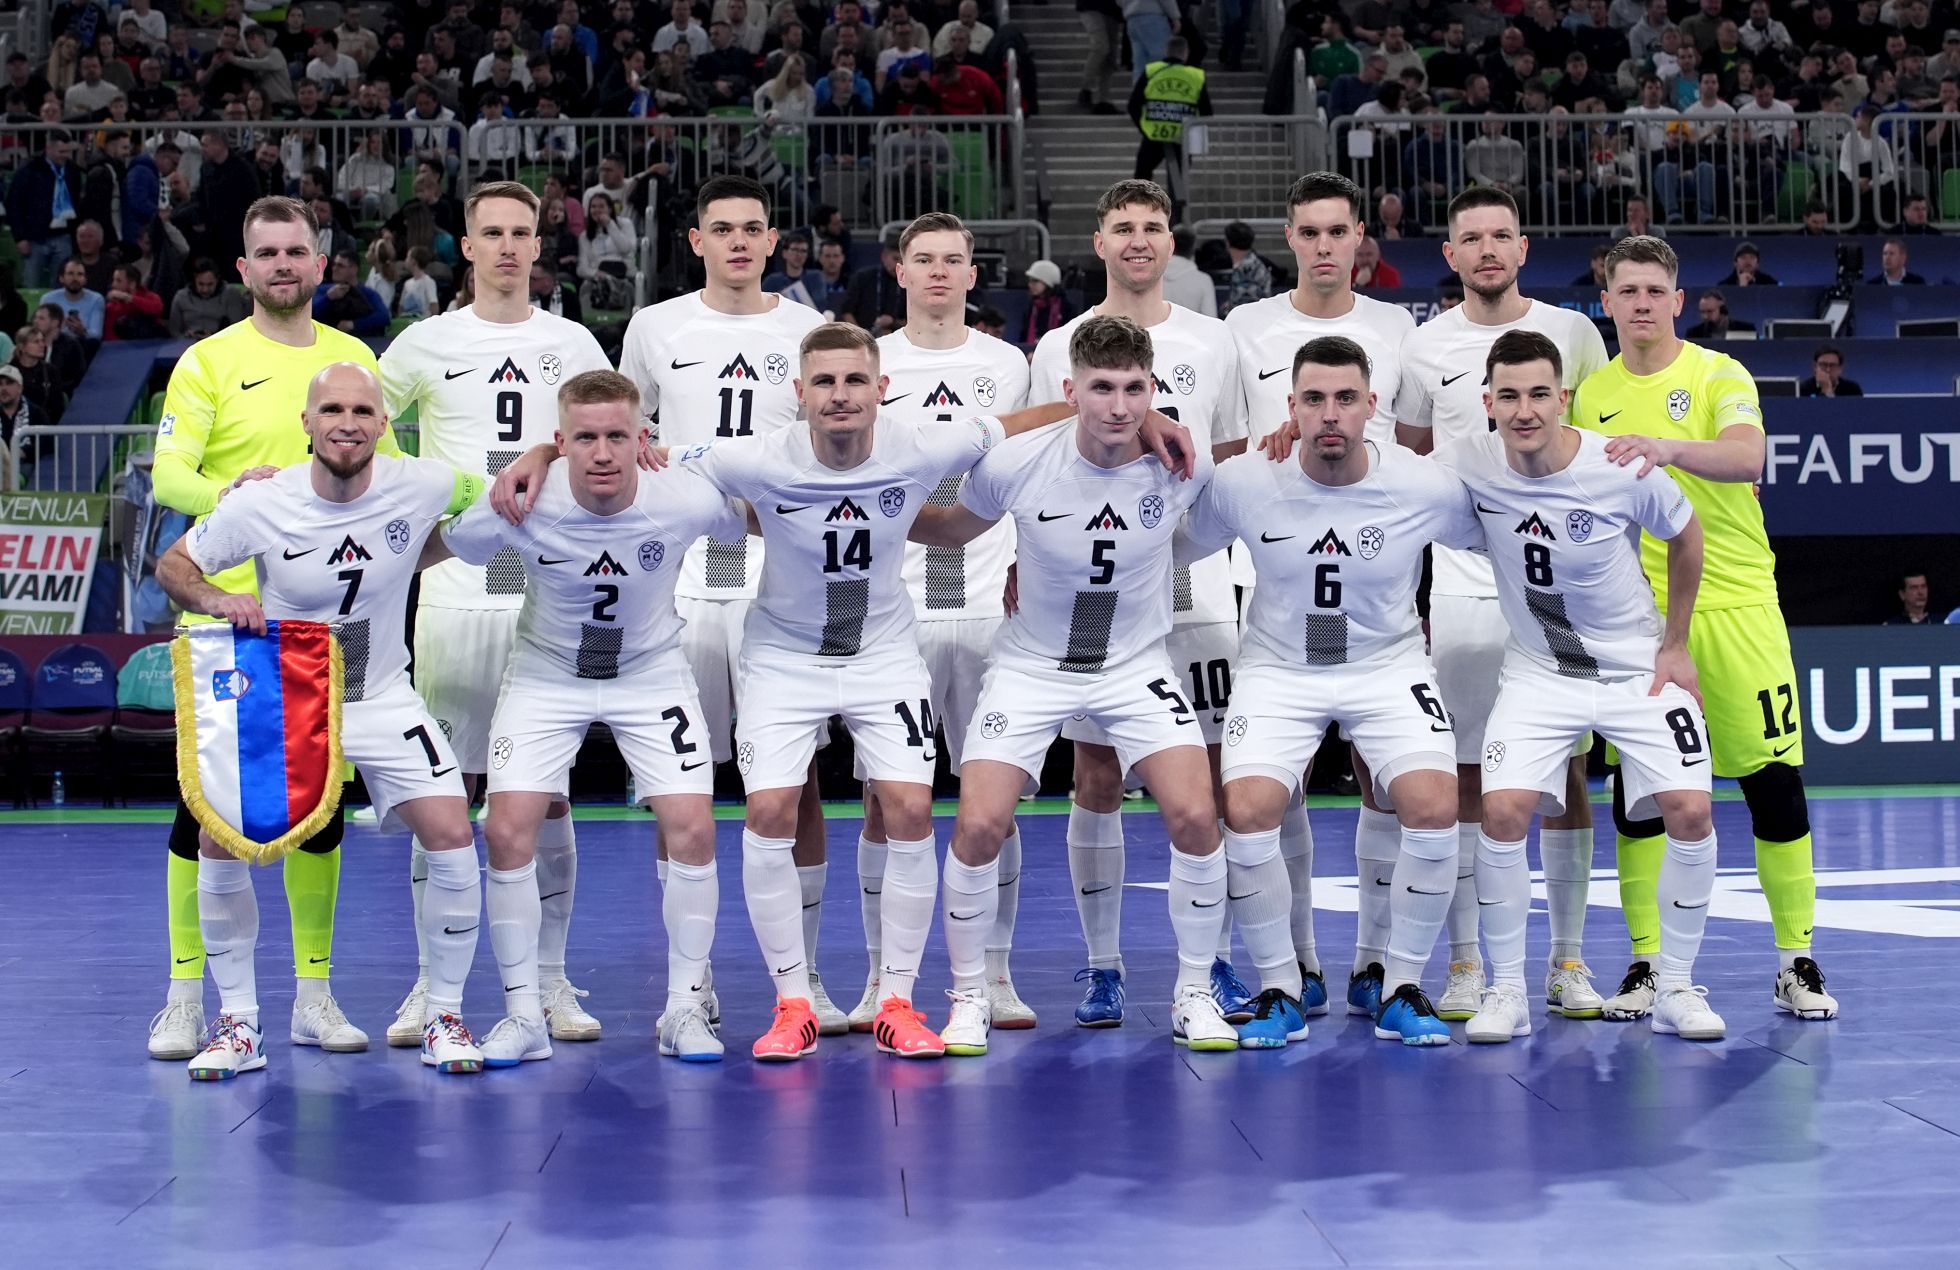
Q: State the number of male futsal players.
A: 14